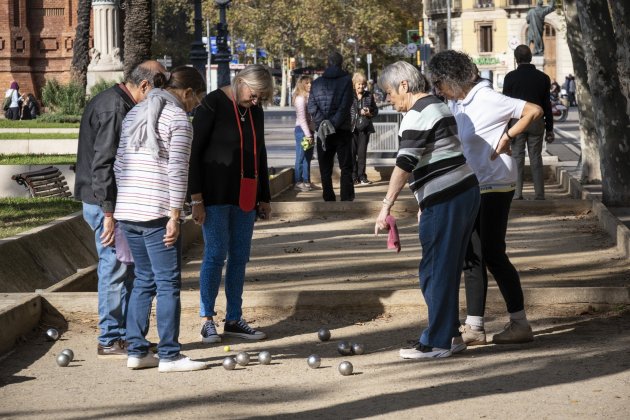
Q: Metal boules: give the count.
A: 11